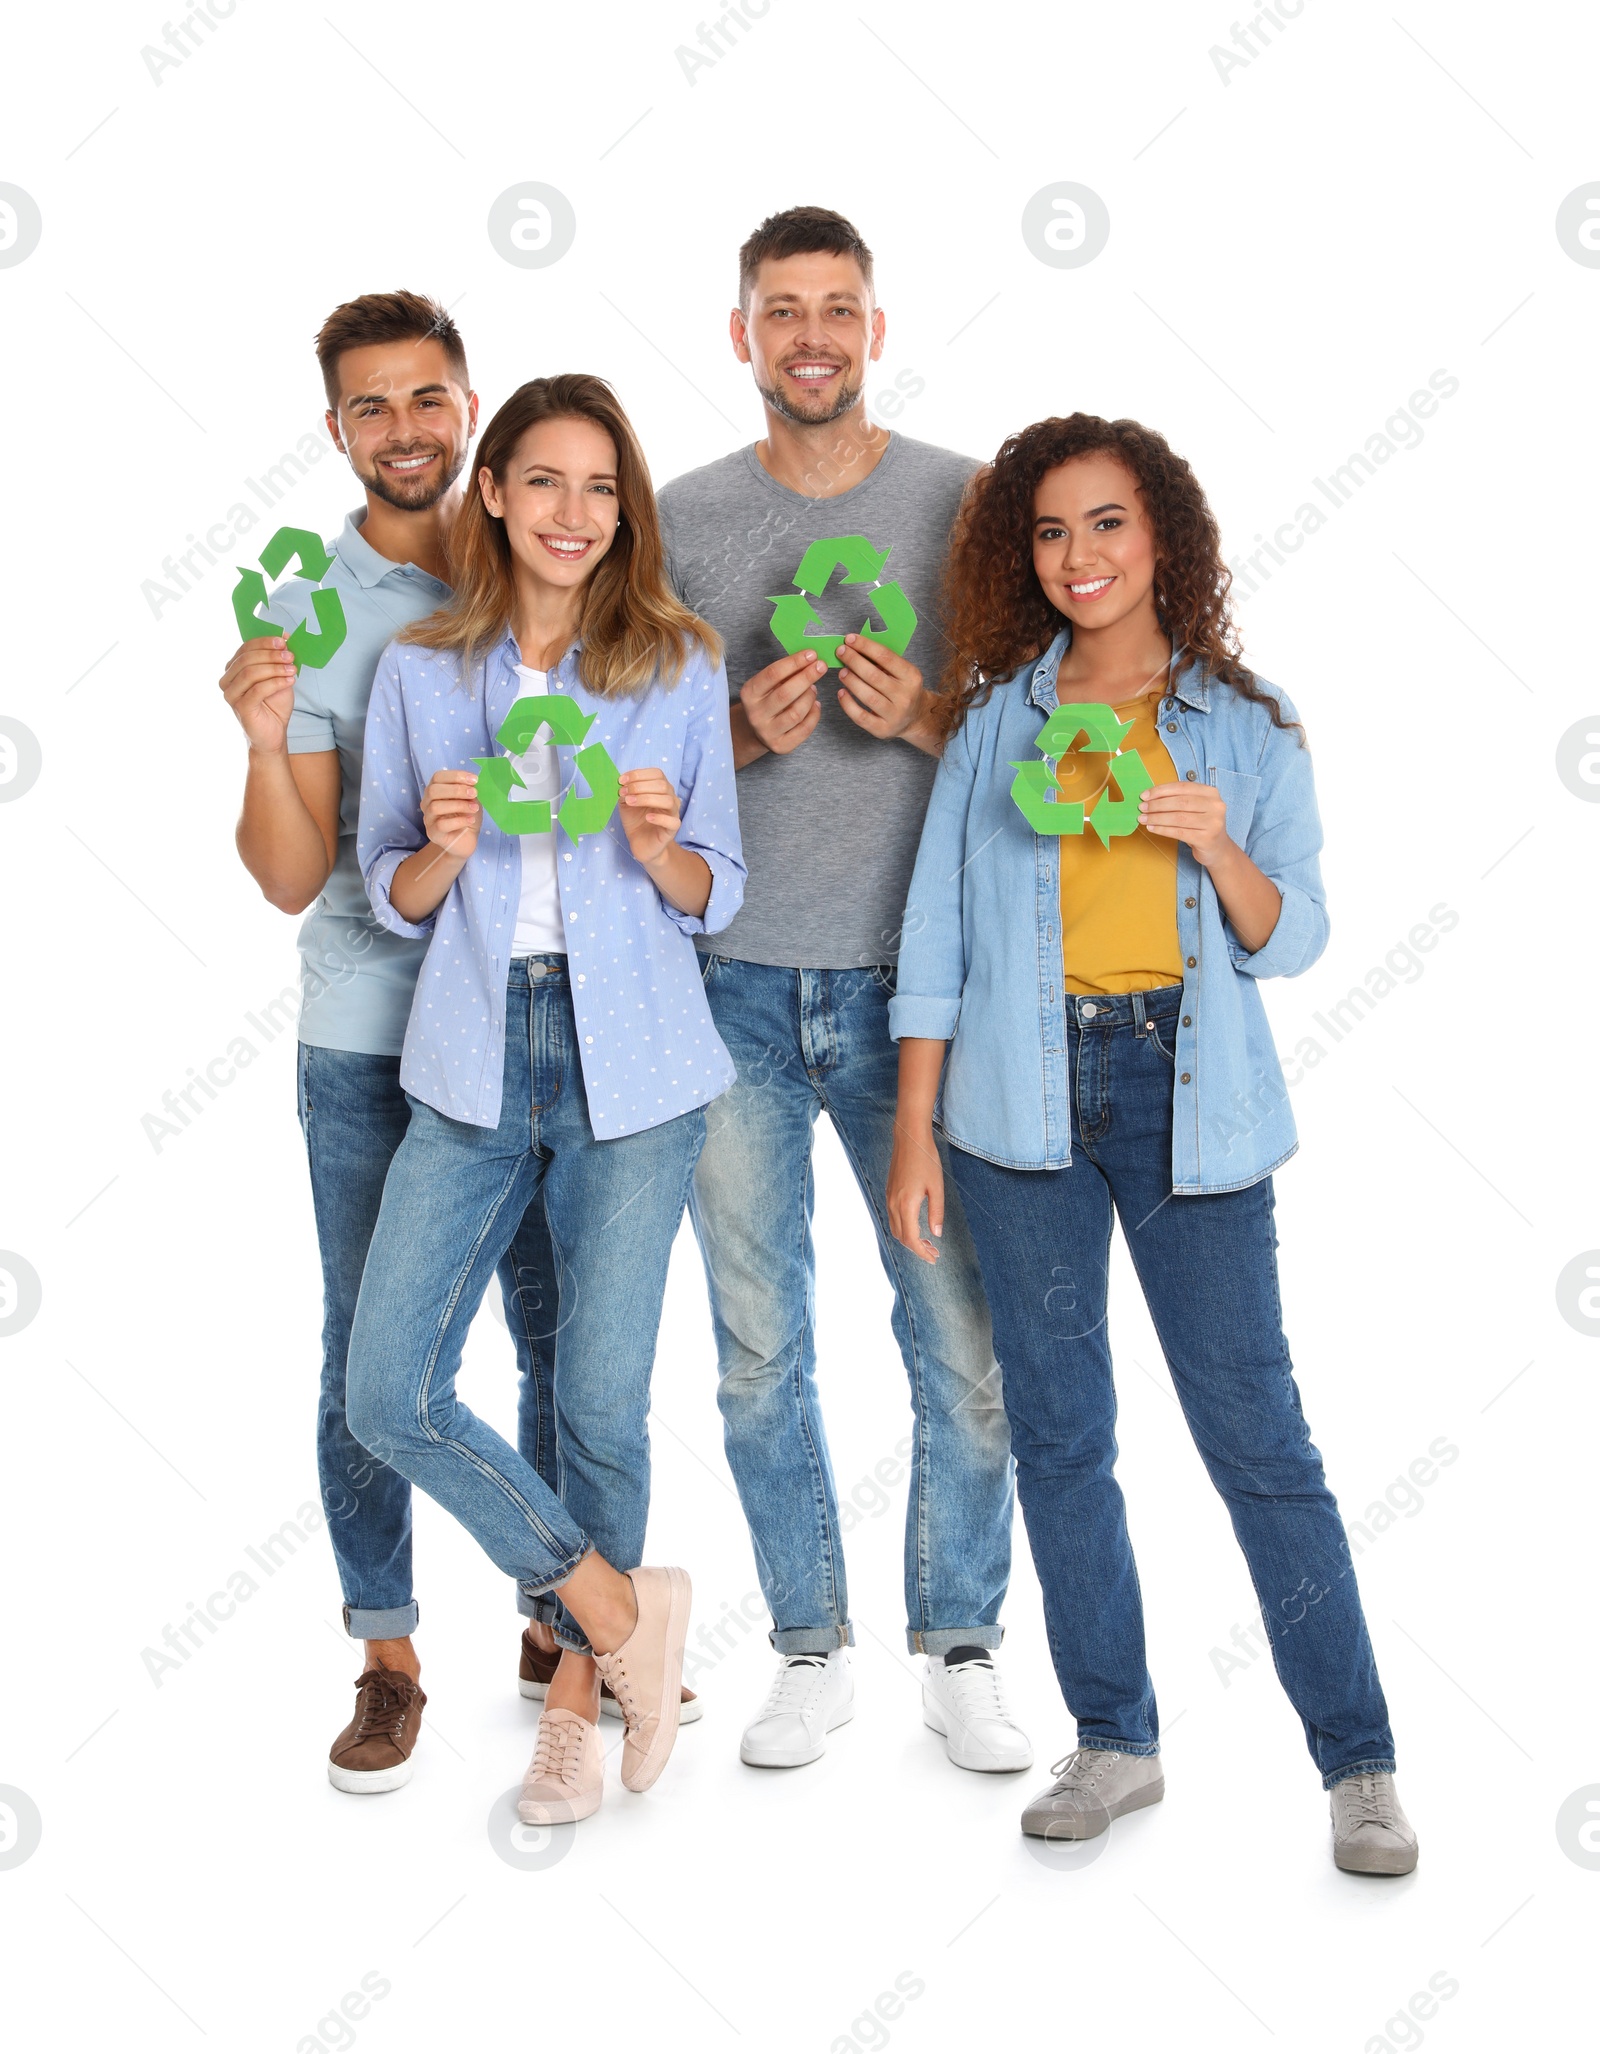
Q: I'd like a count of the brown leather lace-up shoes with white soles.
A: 2